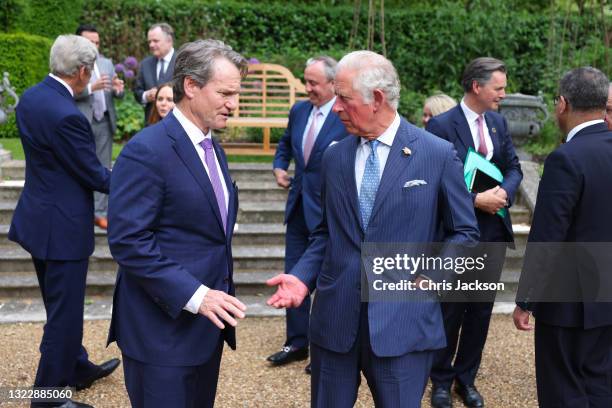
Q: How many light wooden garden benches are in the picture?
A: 1